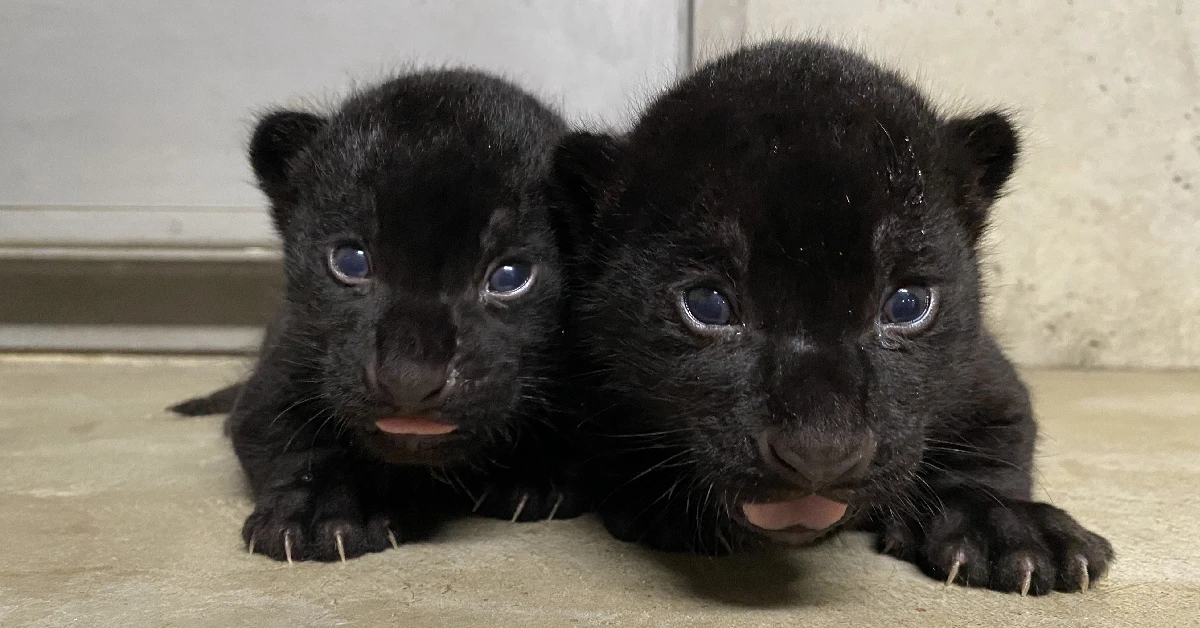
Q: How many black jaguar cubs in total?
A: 2